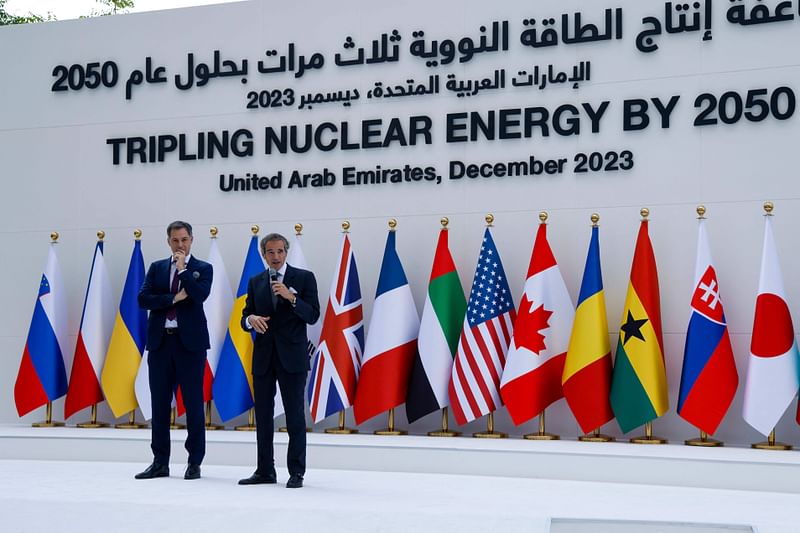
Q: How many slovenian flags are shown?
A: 1